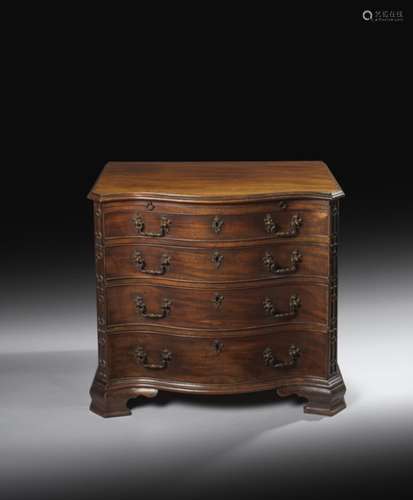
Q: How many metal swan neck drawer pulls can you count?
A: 8